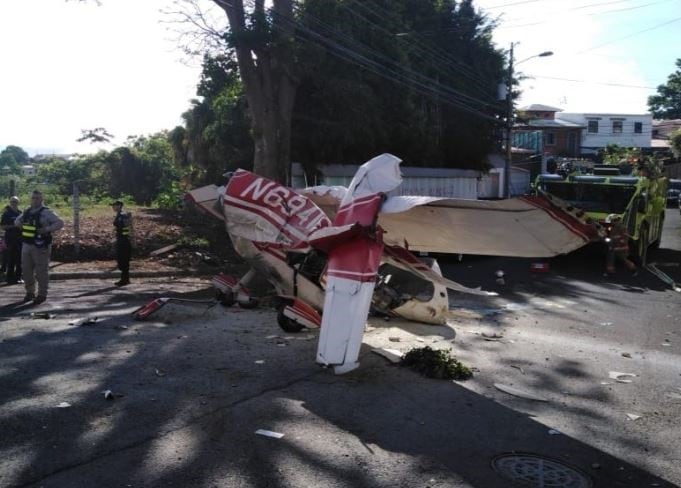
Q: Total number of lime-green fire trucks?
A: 1